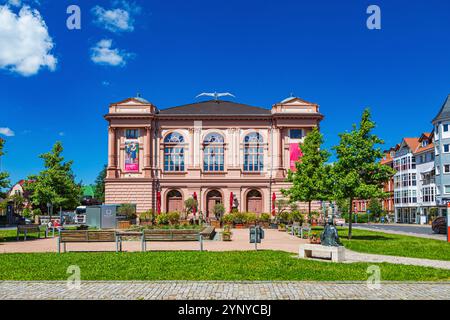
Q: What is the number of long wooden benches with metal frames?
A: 2